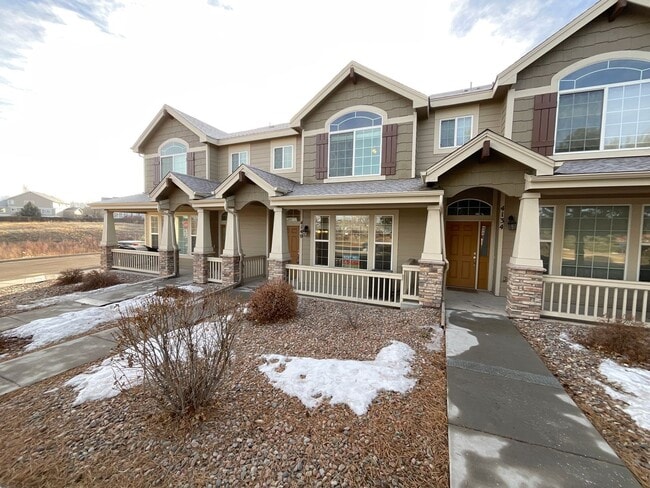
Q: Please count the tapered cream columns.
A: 7